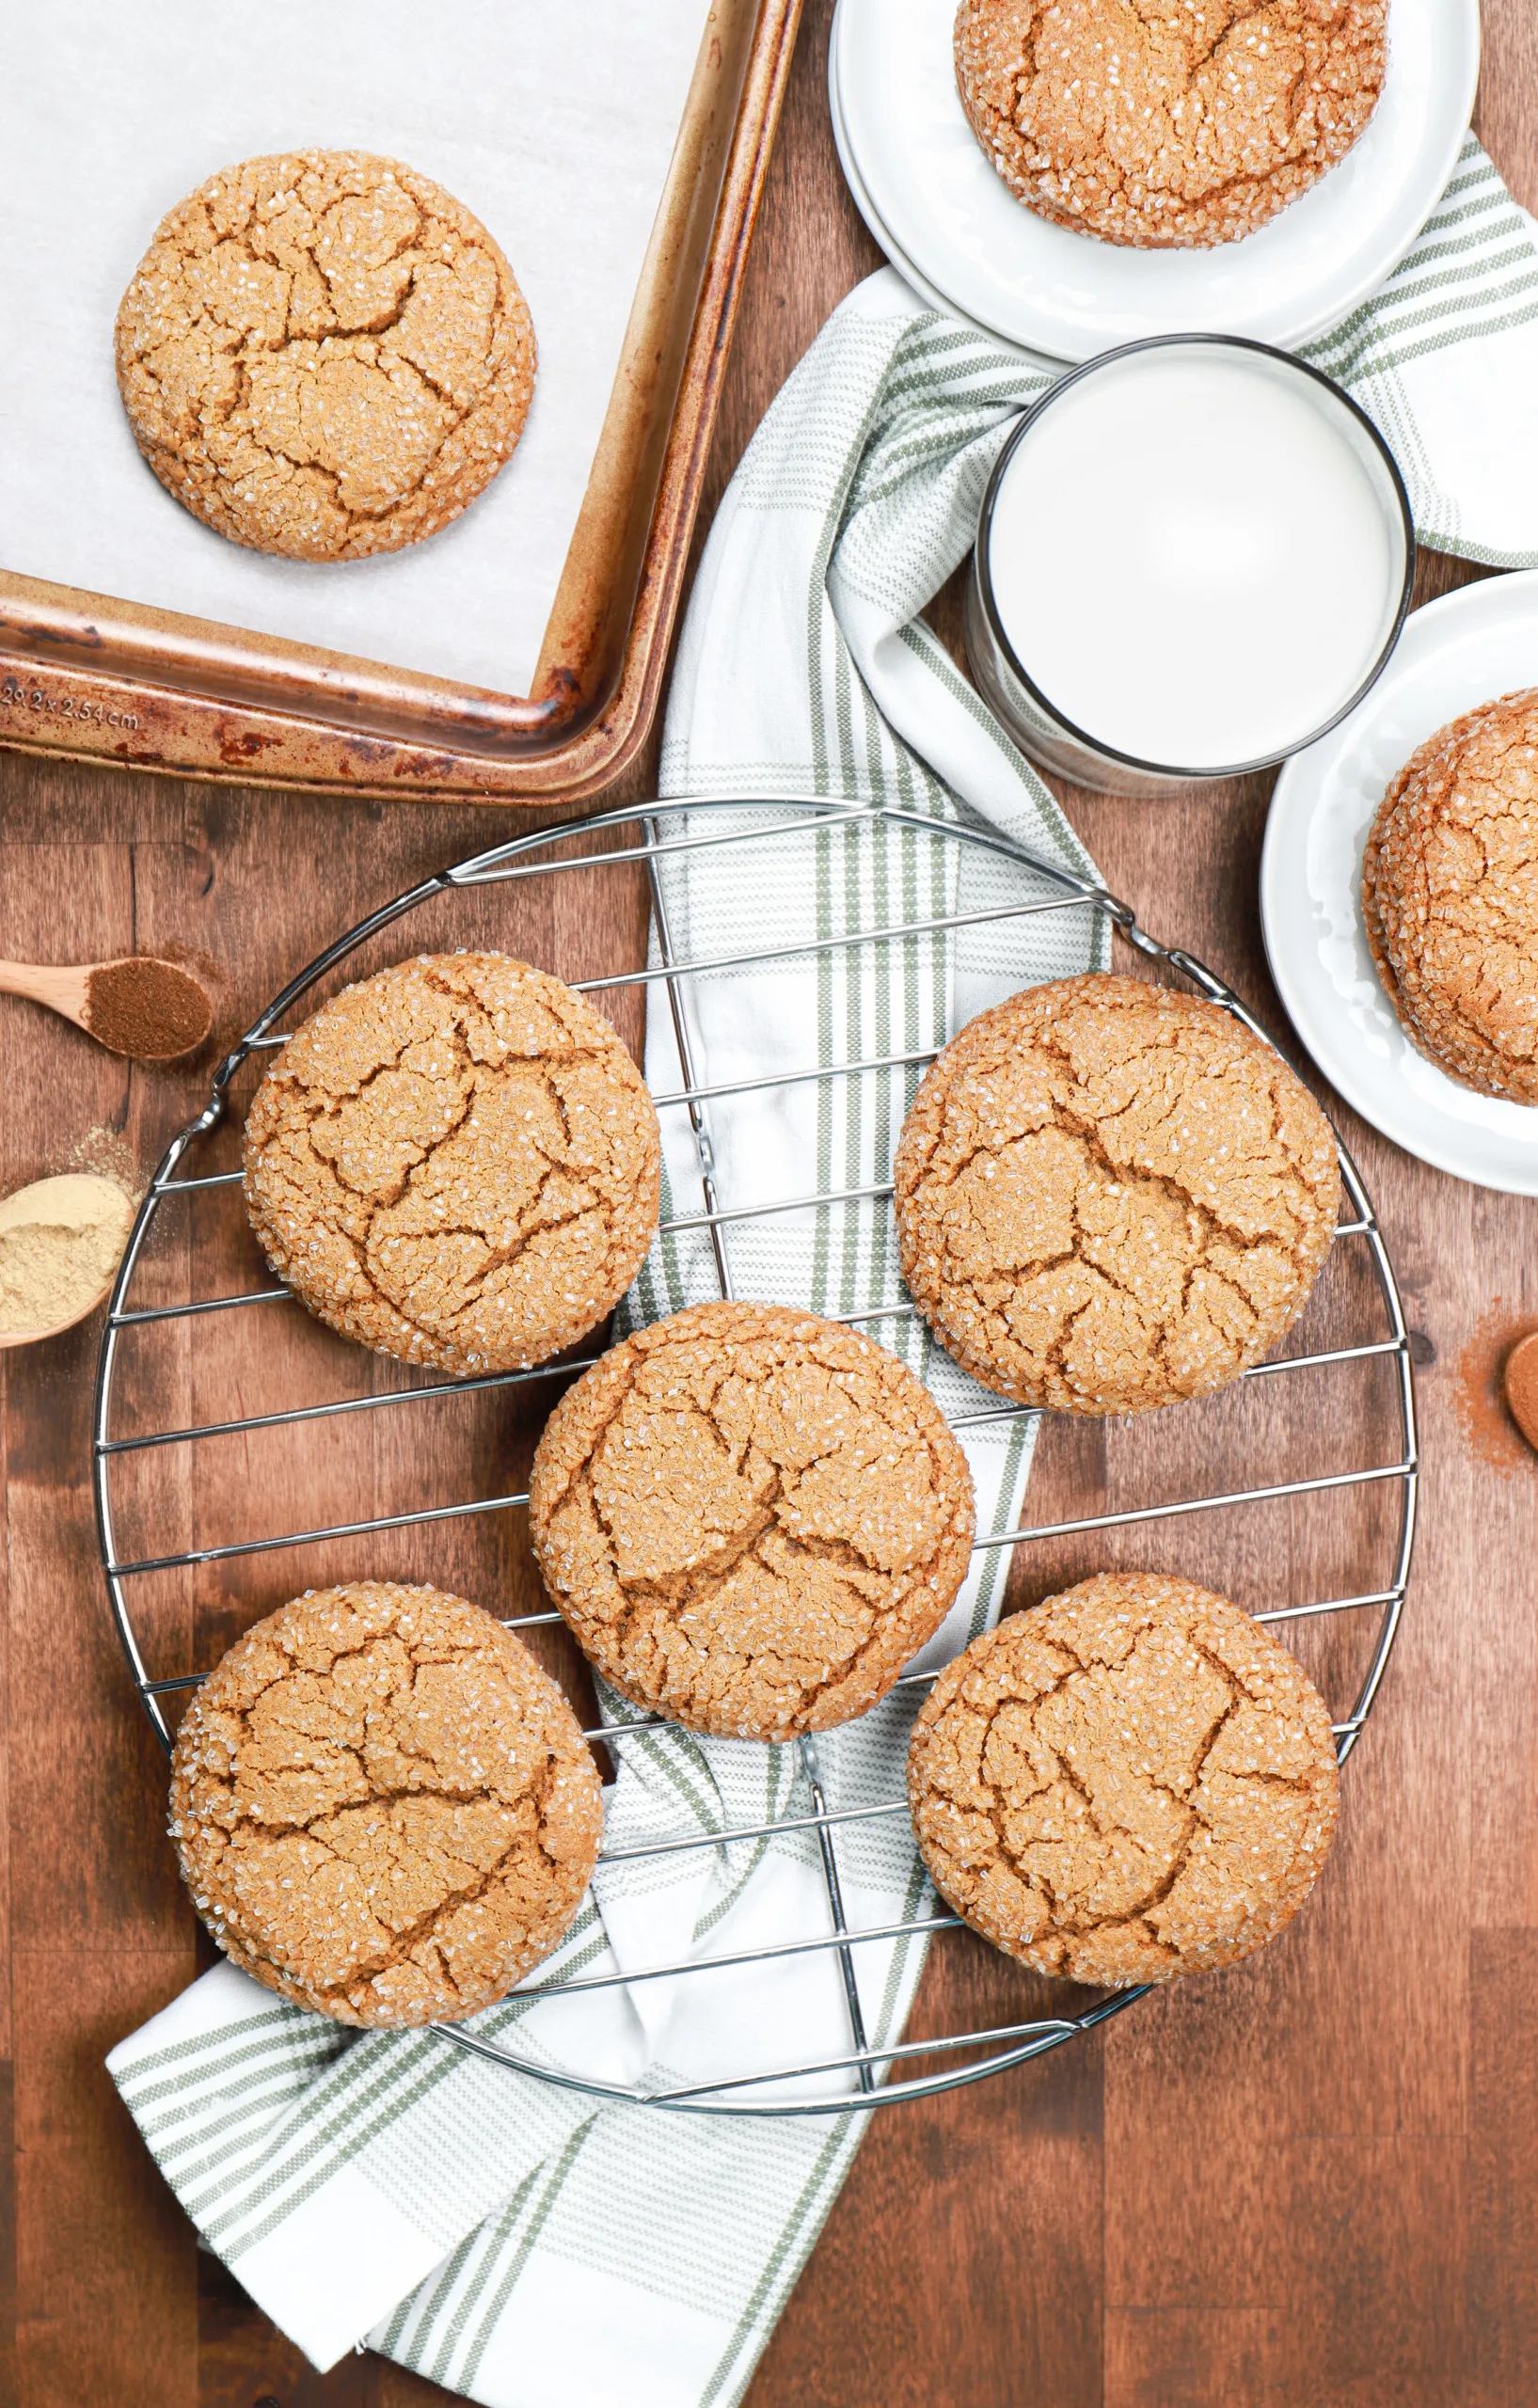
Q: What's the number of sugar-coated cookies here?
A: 8